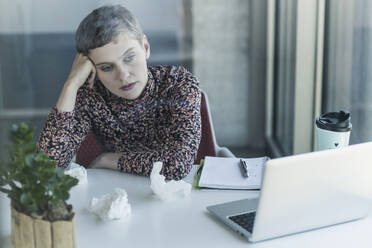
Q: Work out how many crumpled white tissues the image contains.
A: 3